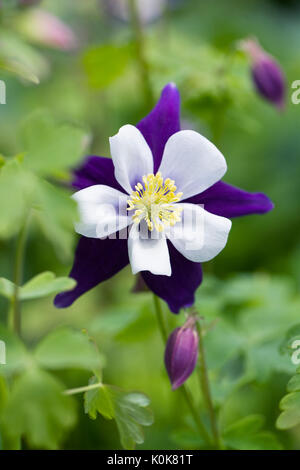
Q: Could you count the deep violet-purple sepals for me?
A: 5